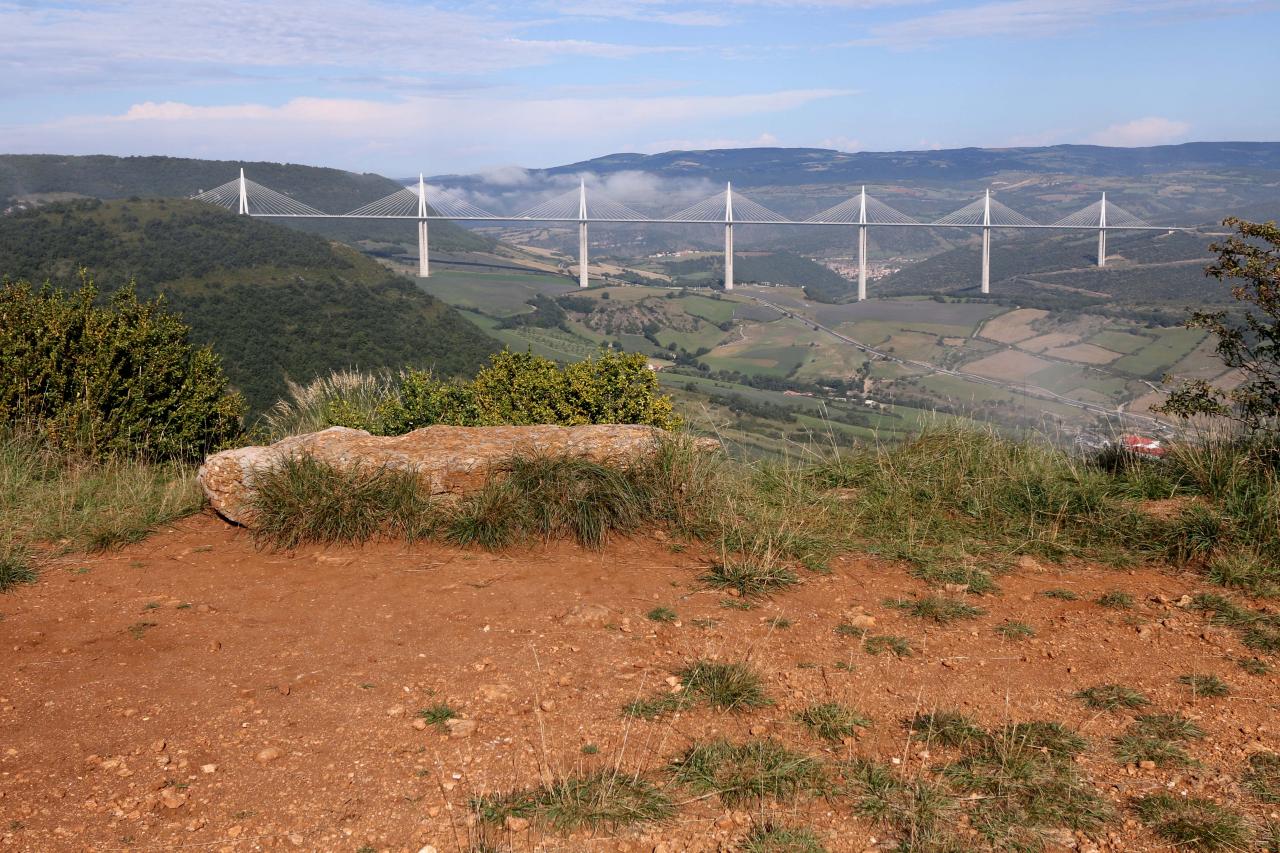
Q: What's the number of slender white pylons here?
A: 7